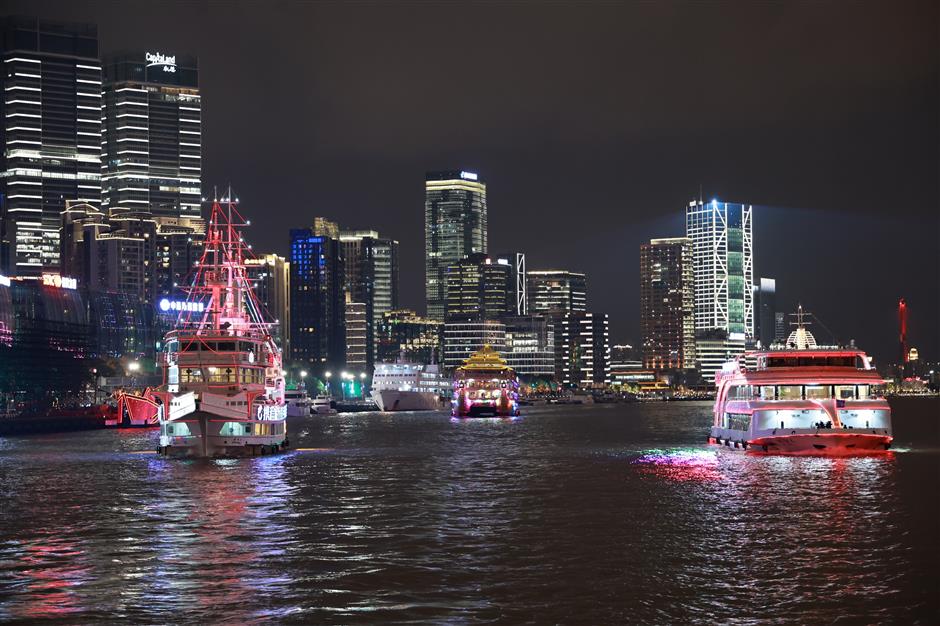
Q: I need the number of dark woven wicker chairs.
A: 0